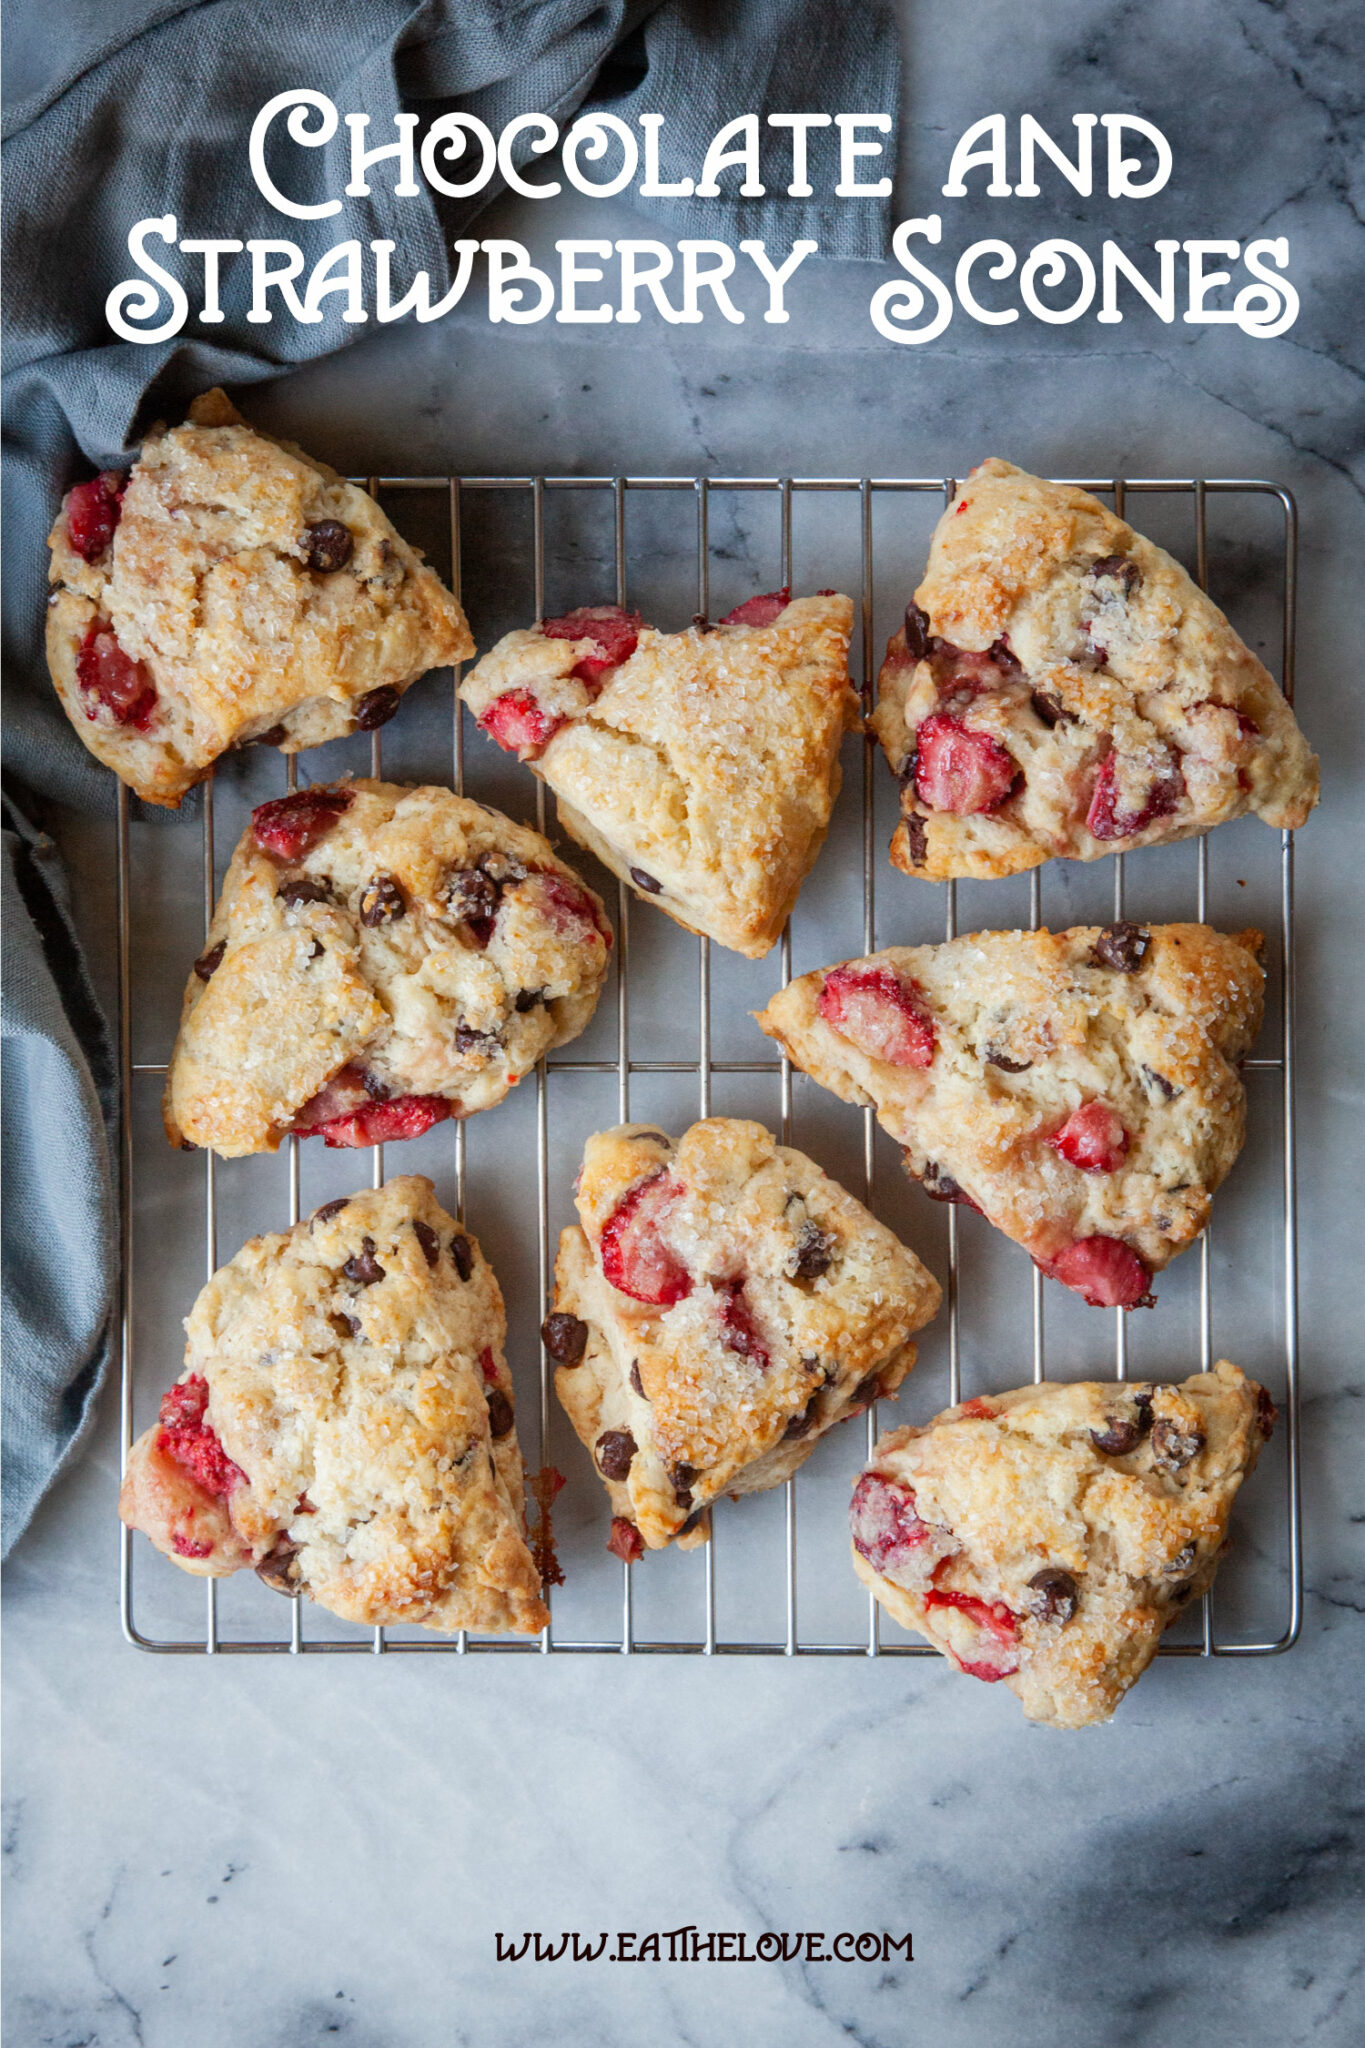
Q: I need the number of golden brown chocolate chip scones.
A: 8